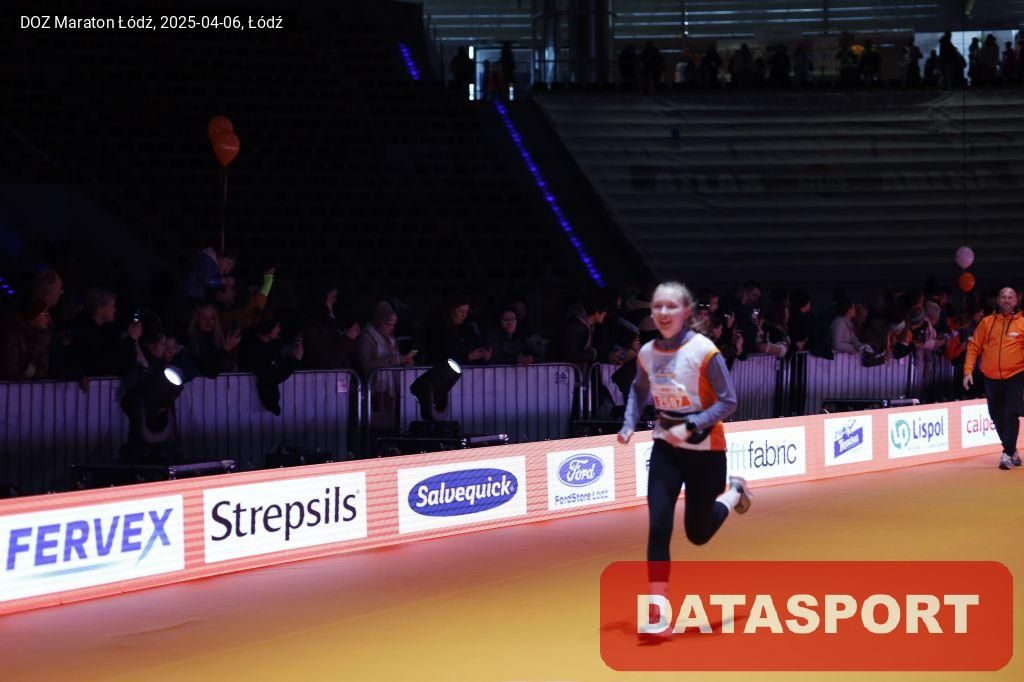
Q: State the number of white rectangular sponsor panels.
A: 9